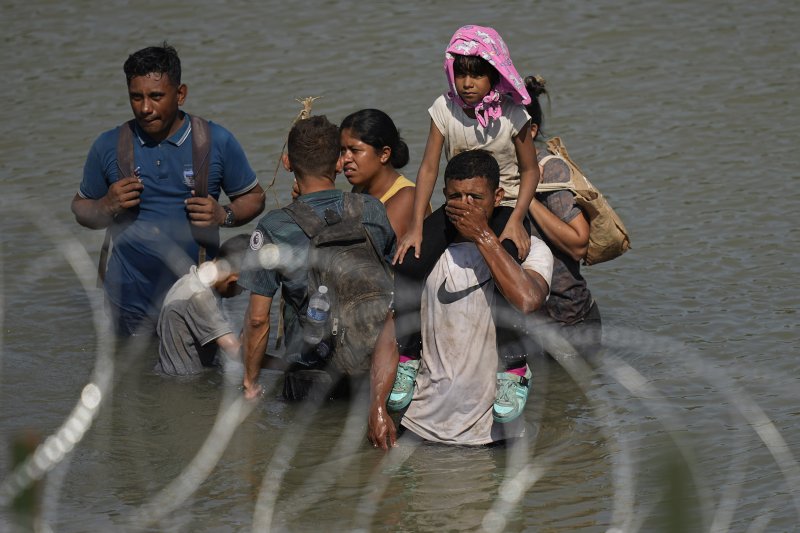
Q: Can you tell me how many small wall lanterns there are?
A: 0